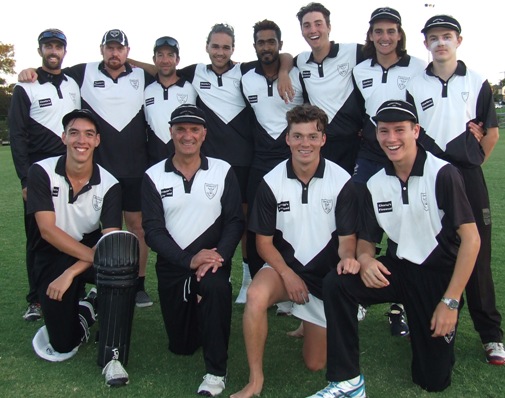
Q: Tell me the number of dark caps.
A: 8